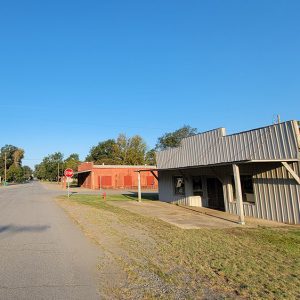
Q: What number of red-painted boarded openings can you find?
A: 3